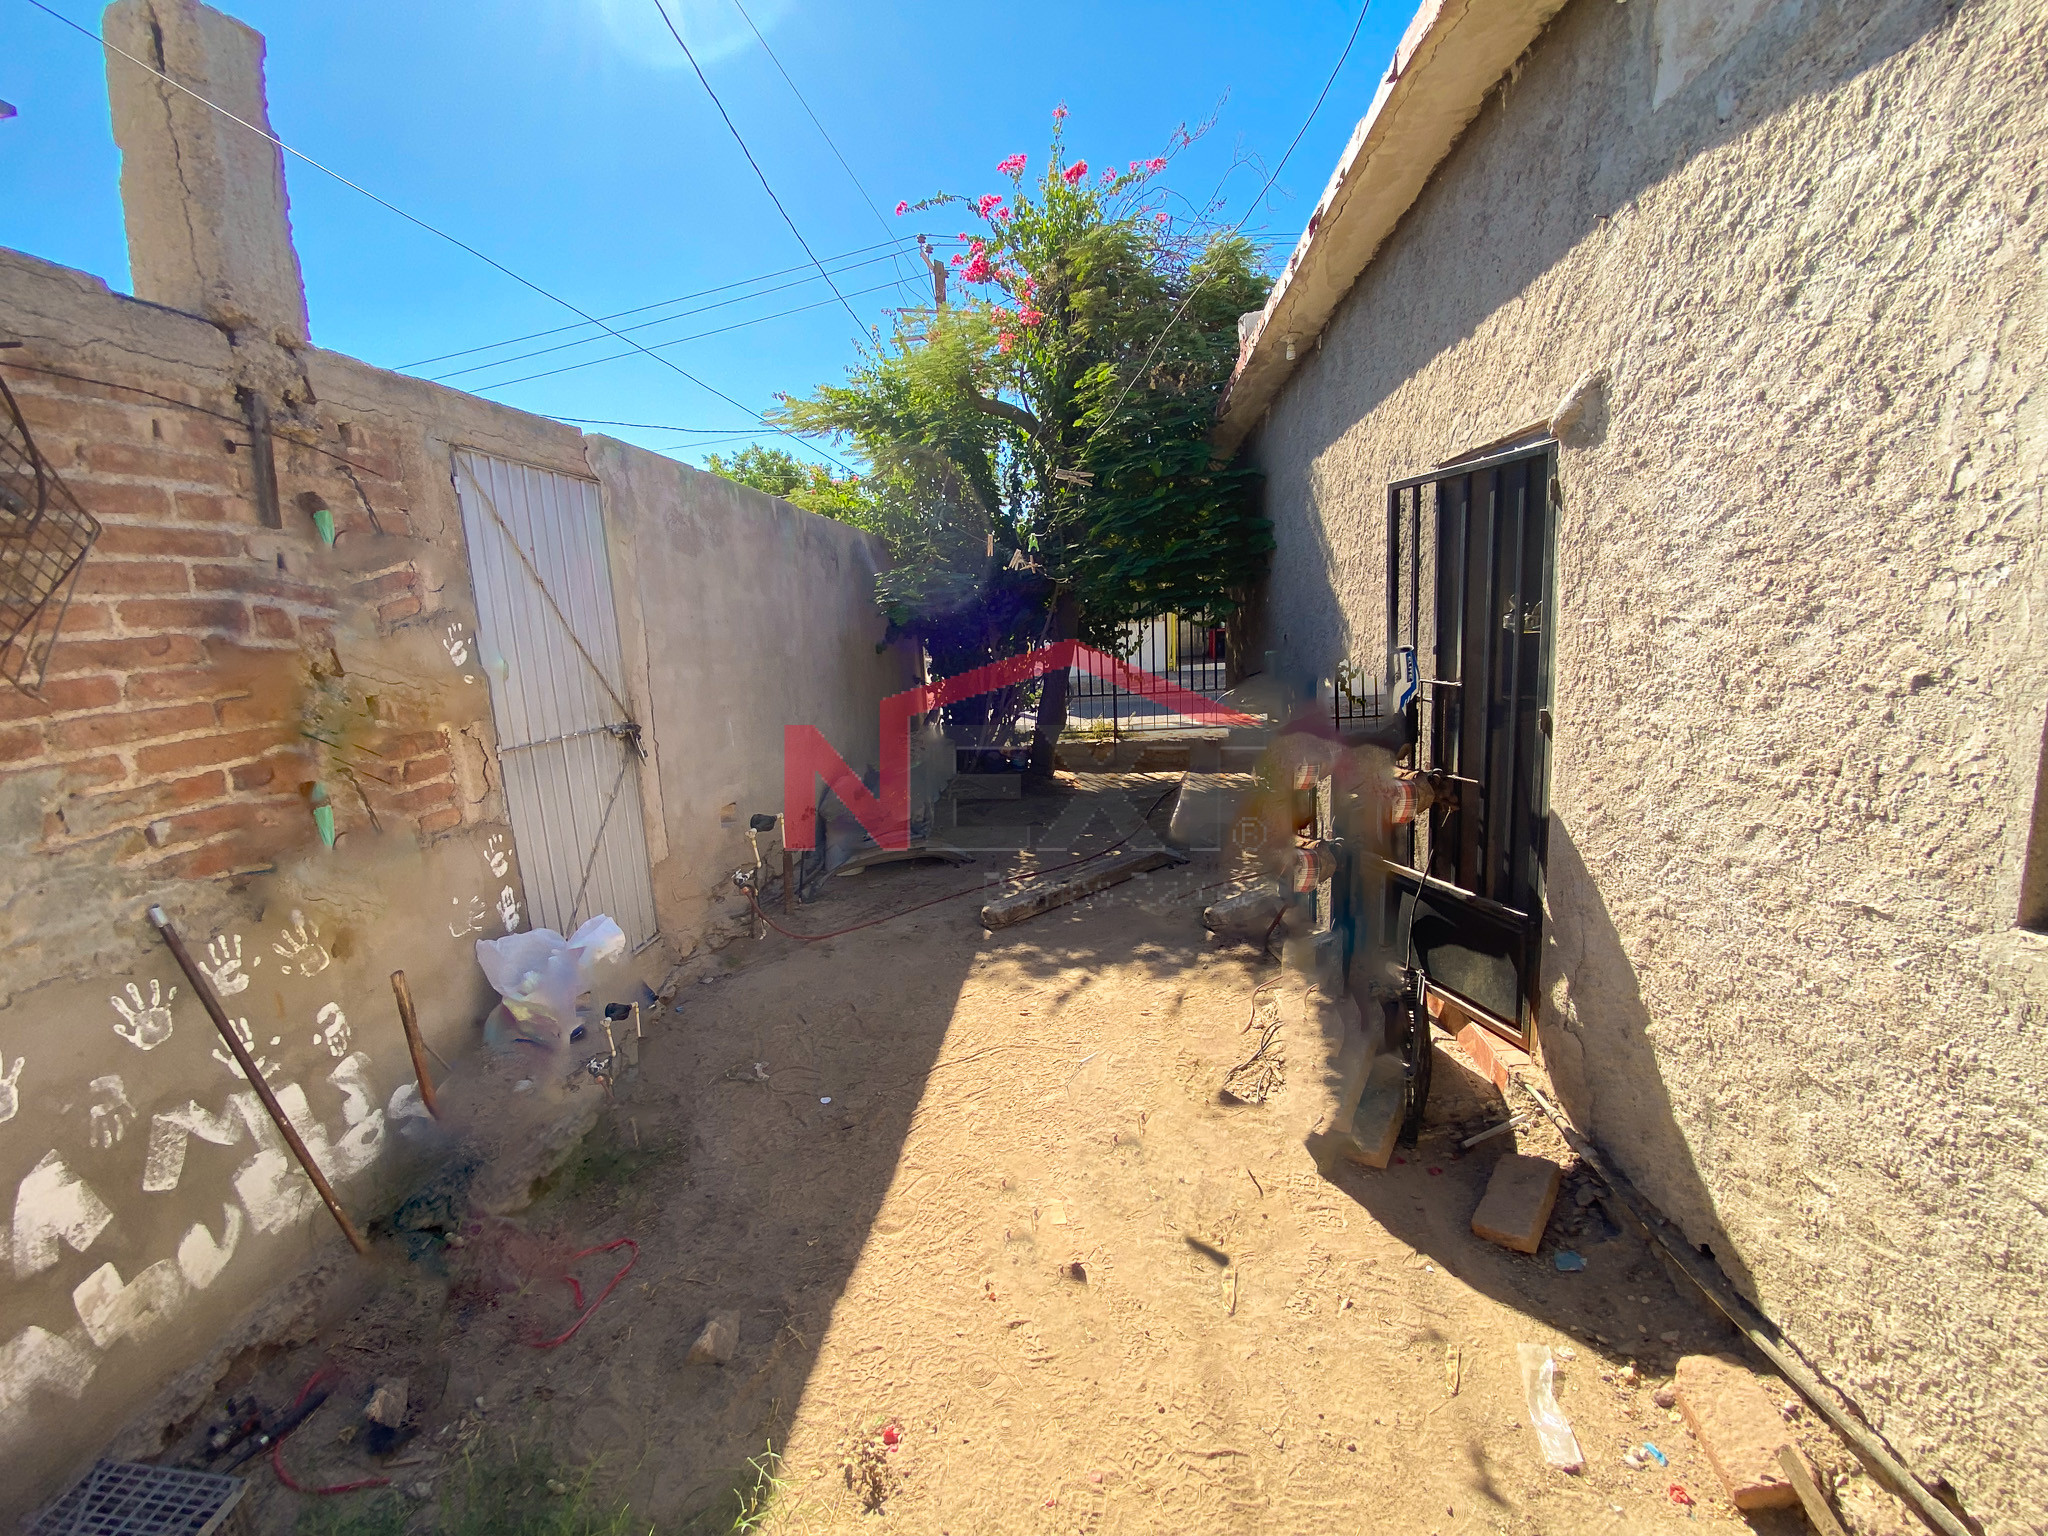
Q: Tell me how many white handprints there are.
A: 11